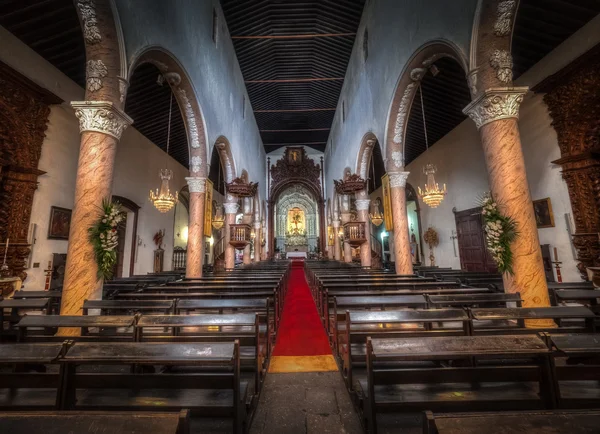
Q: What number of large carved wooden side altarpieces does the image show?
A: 2